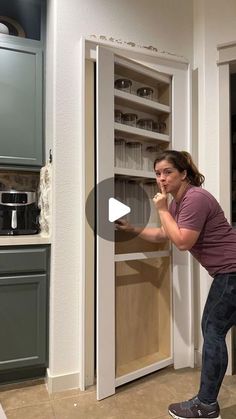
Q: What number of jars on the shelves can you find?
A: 12